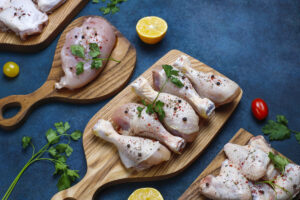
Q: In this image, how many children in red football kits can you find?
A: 0